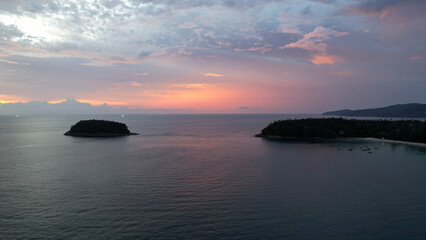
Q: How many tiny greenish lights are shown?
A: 2